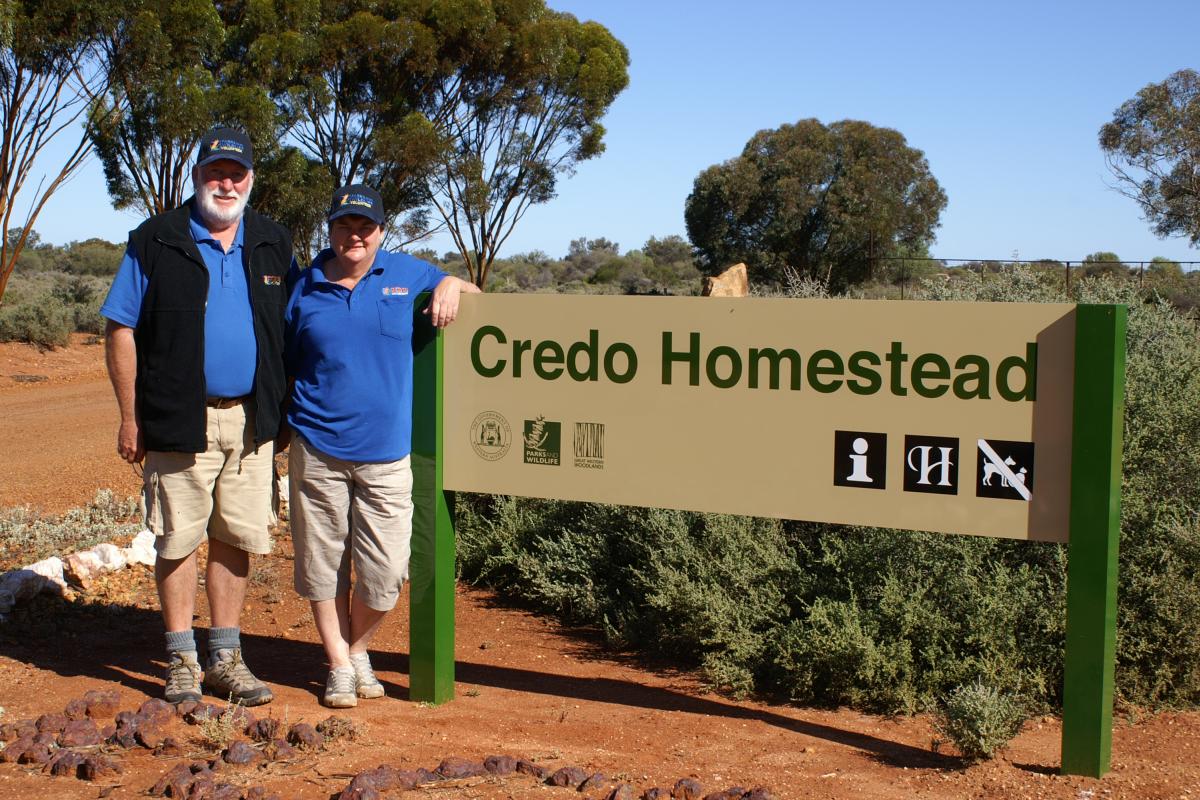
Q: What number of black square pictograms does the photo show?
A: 3